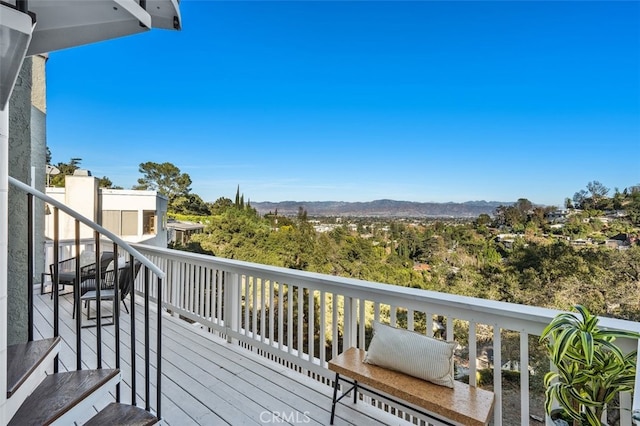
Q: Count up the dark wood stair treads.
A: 3